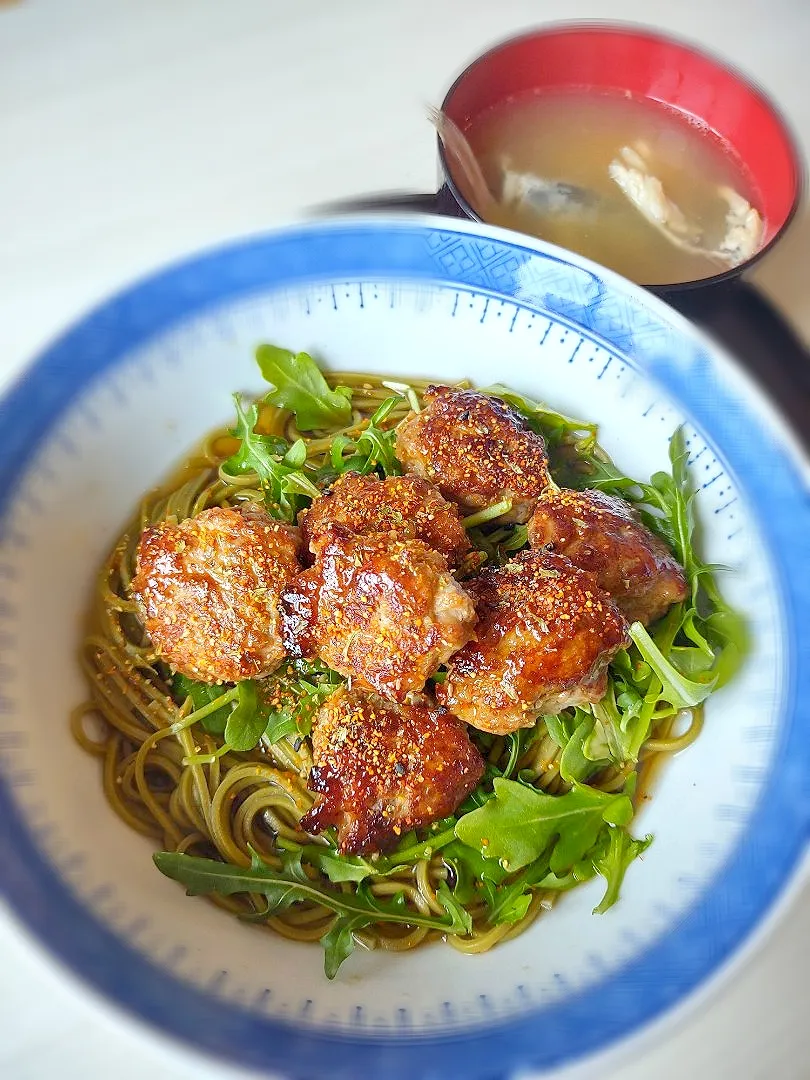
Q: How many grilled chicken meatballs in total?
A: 7